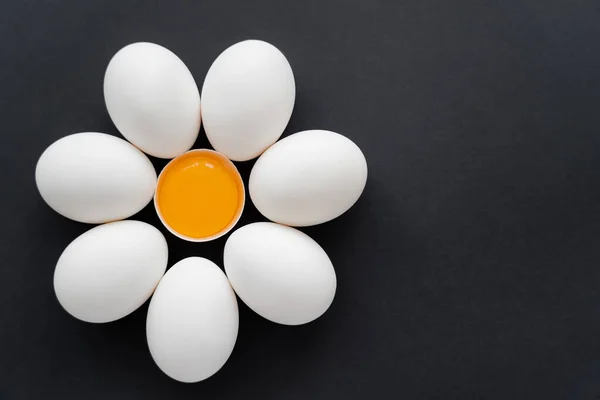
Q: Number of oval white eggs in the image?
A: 7